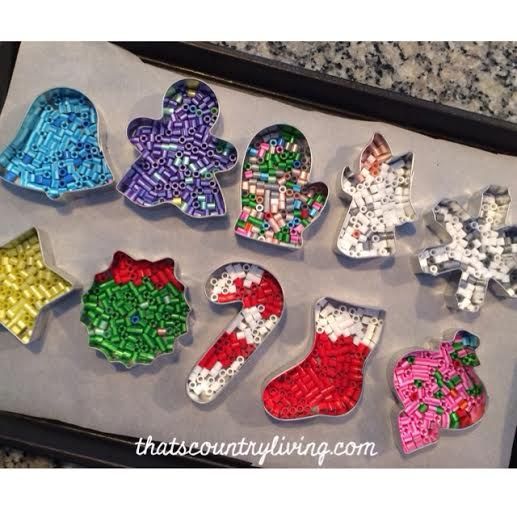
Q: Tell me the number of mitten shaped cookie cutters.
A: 1